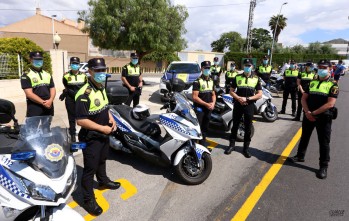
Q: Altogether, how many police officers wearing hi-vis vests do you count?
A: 12